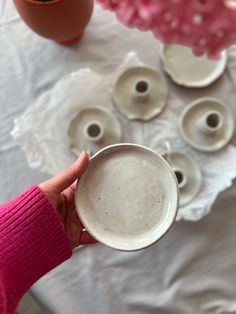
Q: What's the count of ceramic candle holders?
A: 4